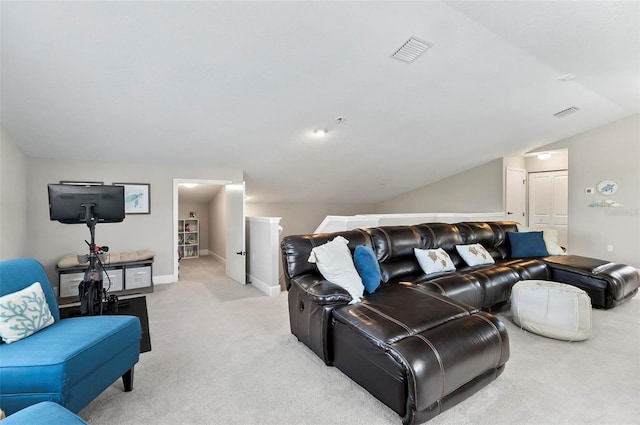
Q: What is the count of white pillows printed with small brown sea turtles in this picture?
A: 2